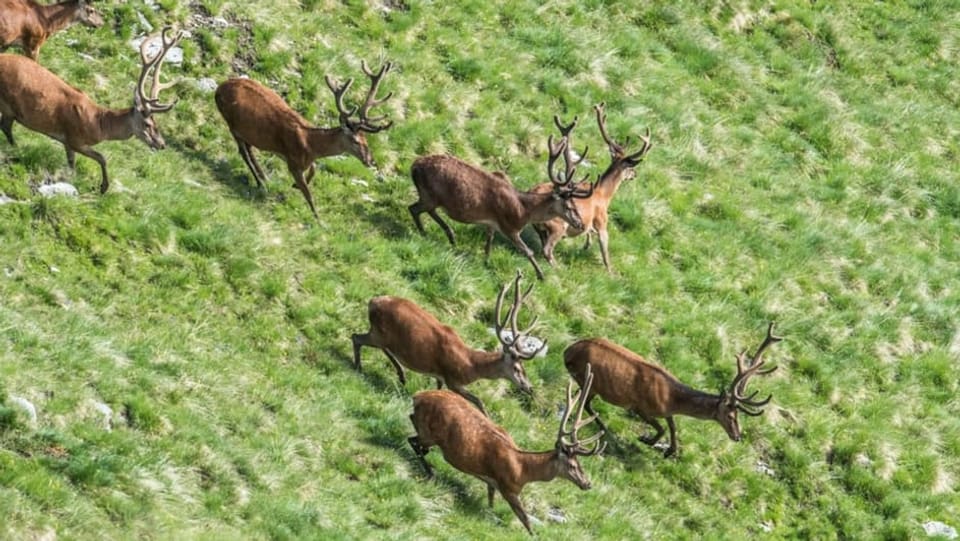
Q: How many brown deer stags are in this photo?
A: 8